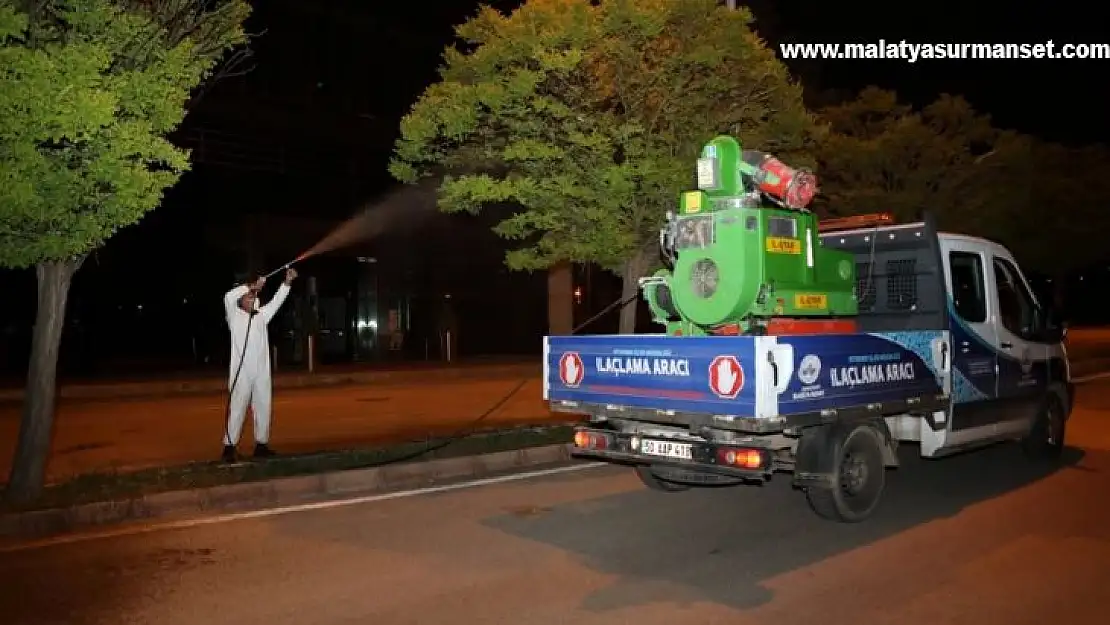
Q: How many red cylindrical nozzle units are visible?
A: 1